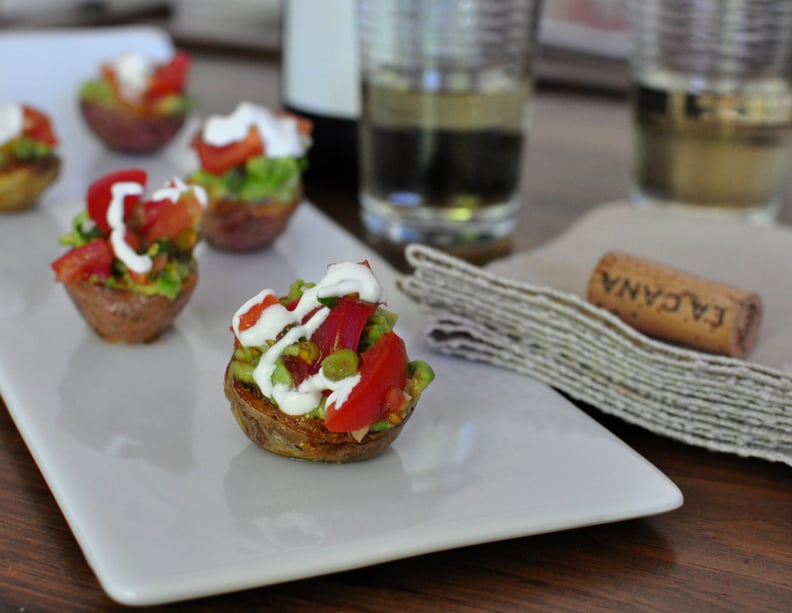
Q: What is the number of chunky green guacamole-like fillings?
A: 5